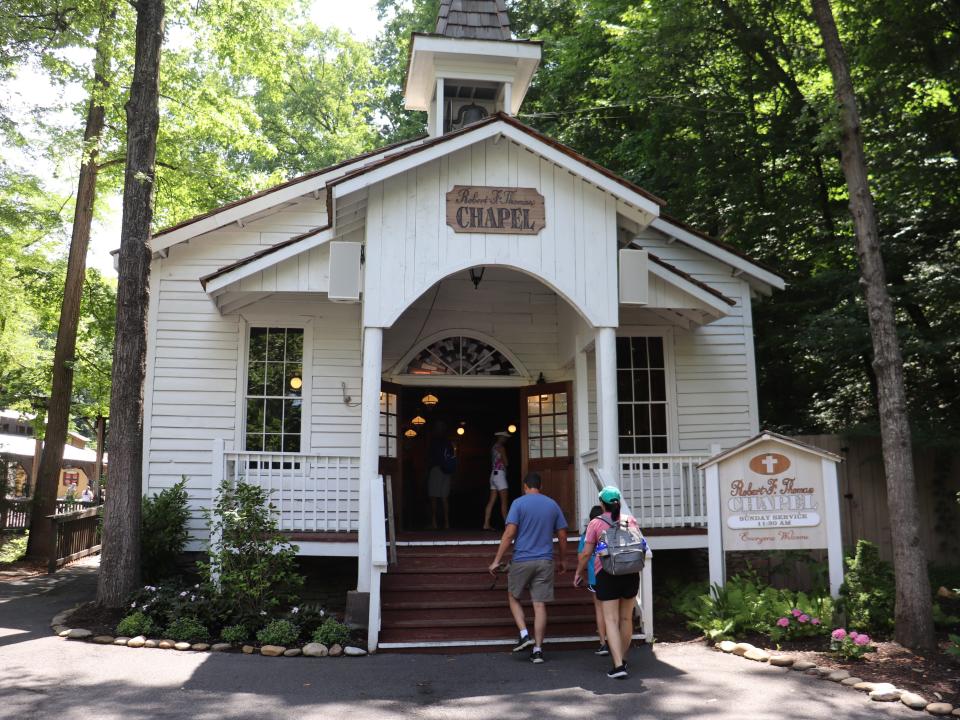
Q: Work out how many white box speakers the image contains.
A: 2